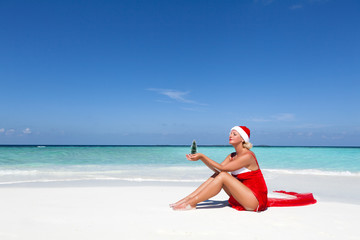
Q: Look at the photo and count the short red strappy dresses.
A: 1